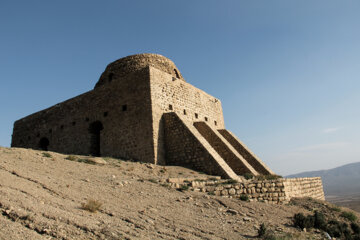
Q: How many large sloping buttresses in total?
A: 3